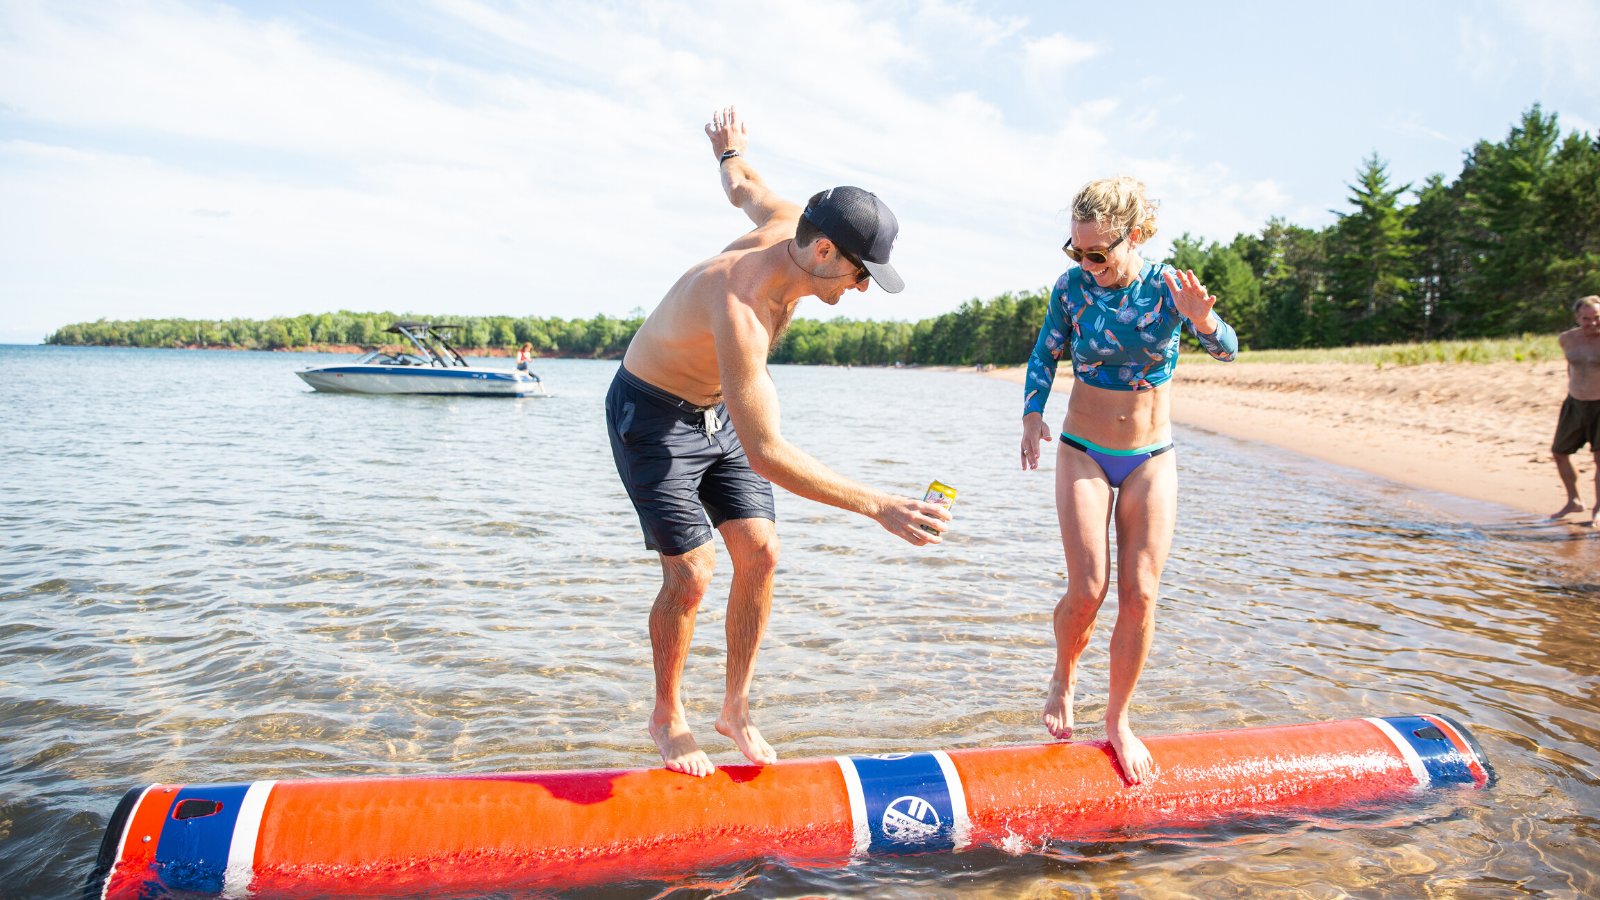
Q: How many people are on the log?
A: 2